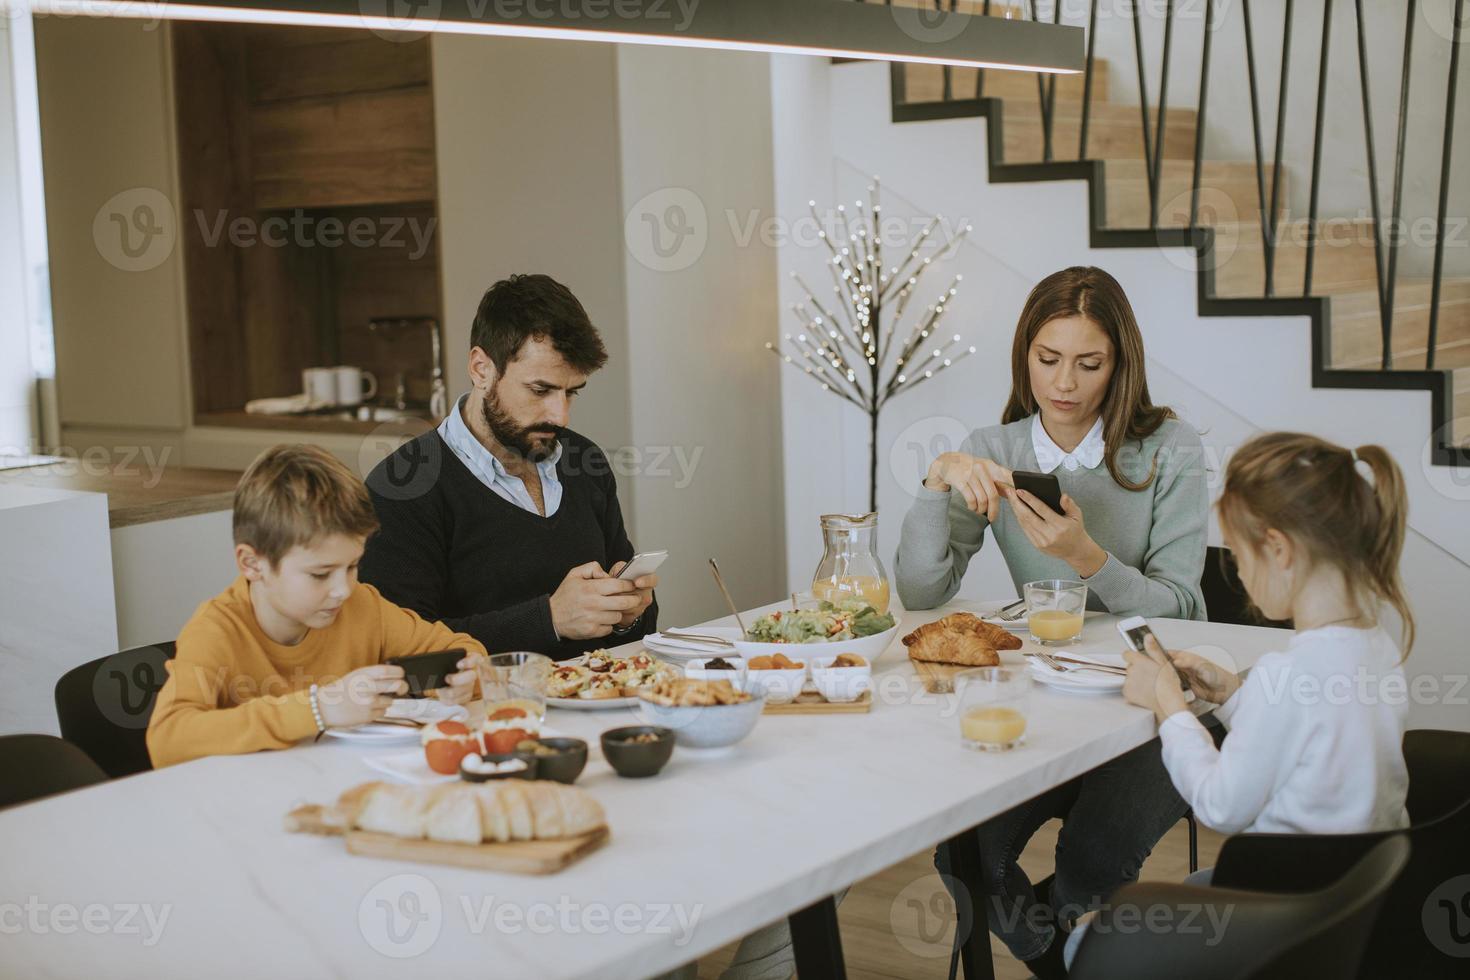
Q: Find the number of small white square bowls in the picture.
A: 3